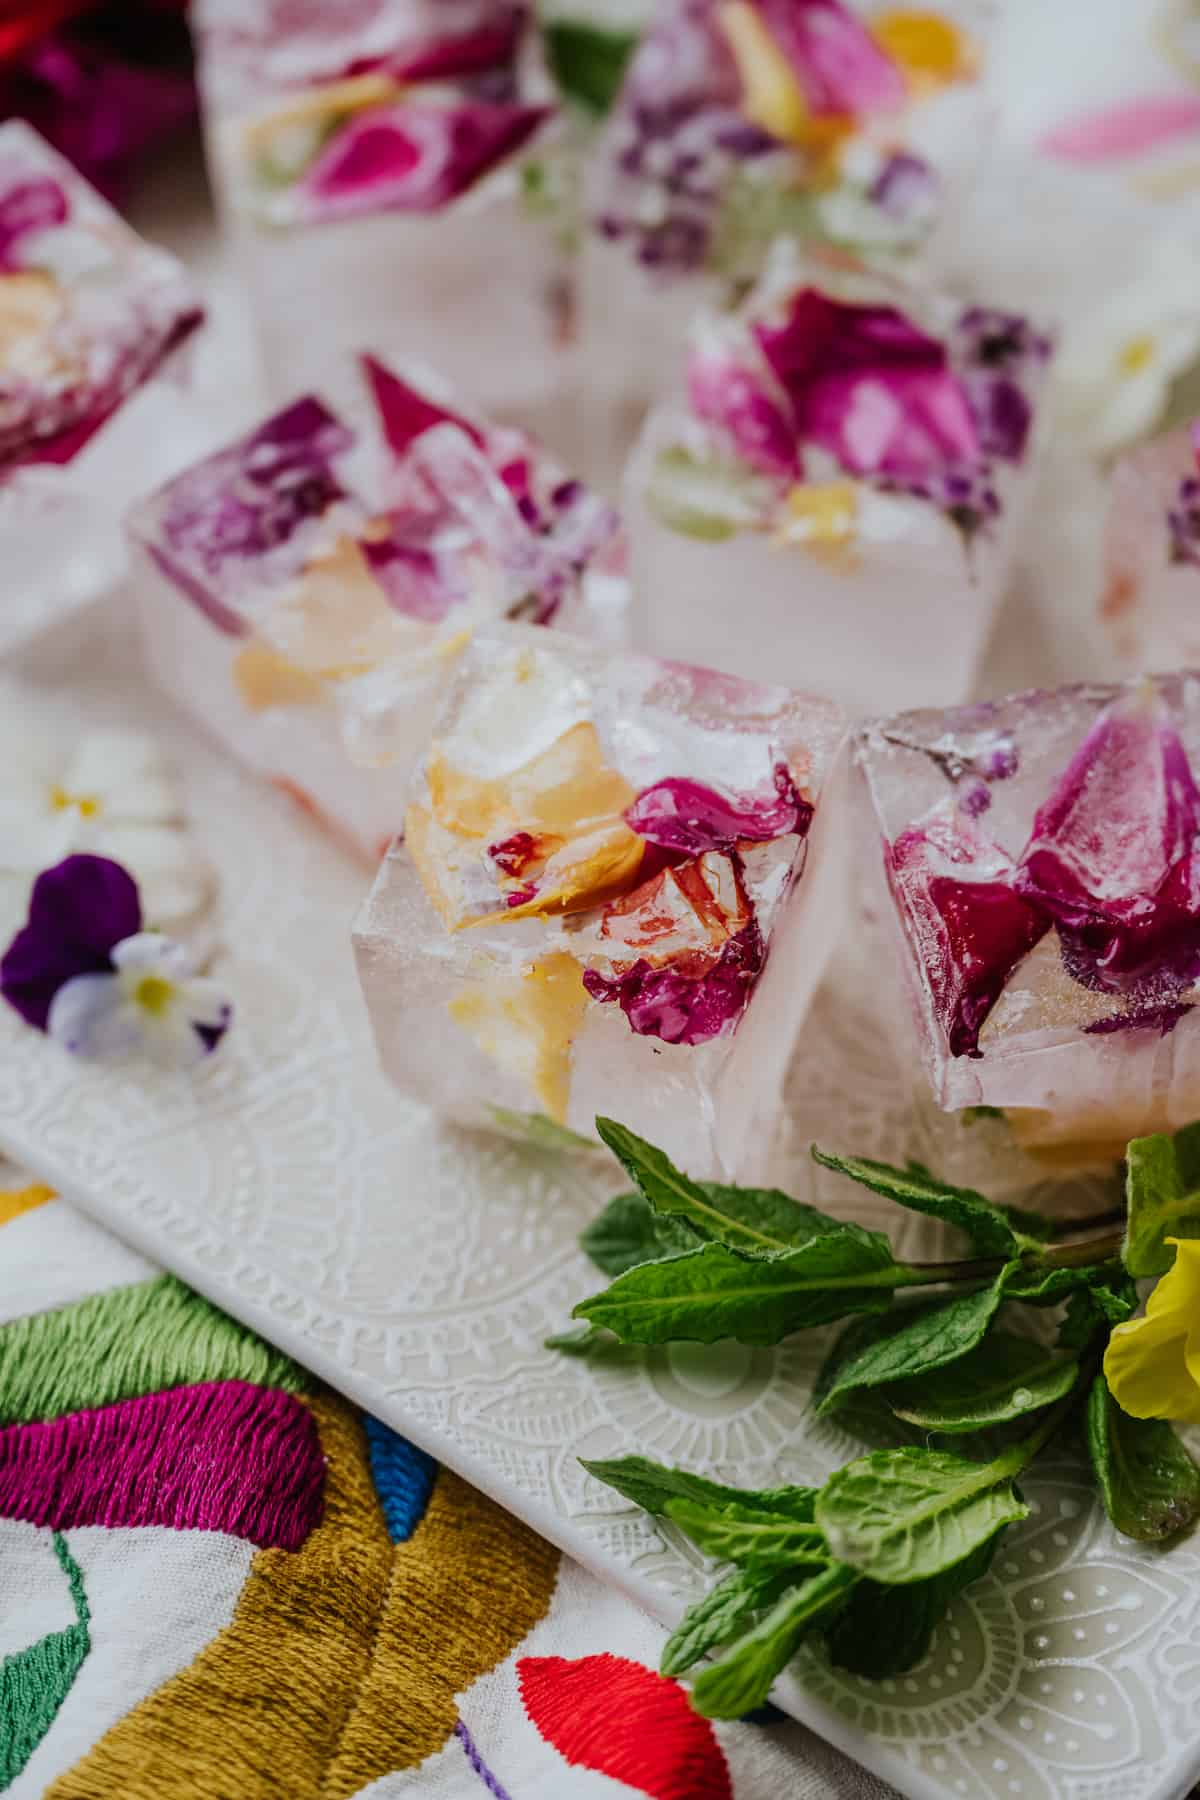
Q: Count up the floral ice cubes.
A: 8